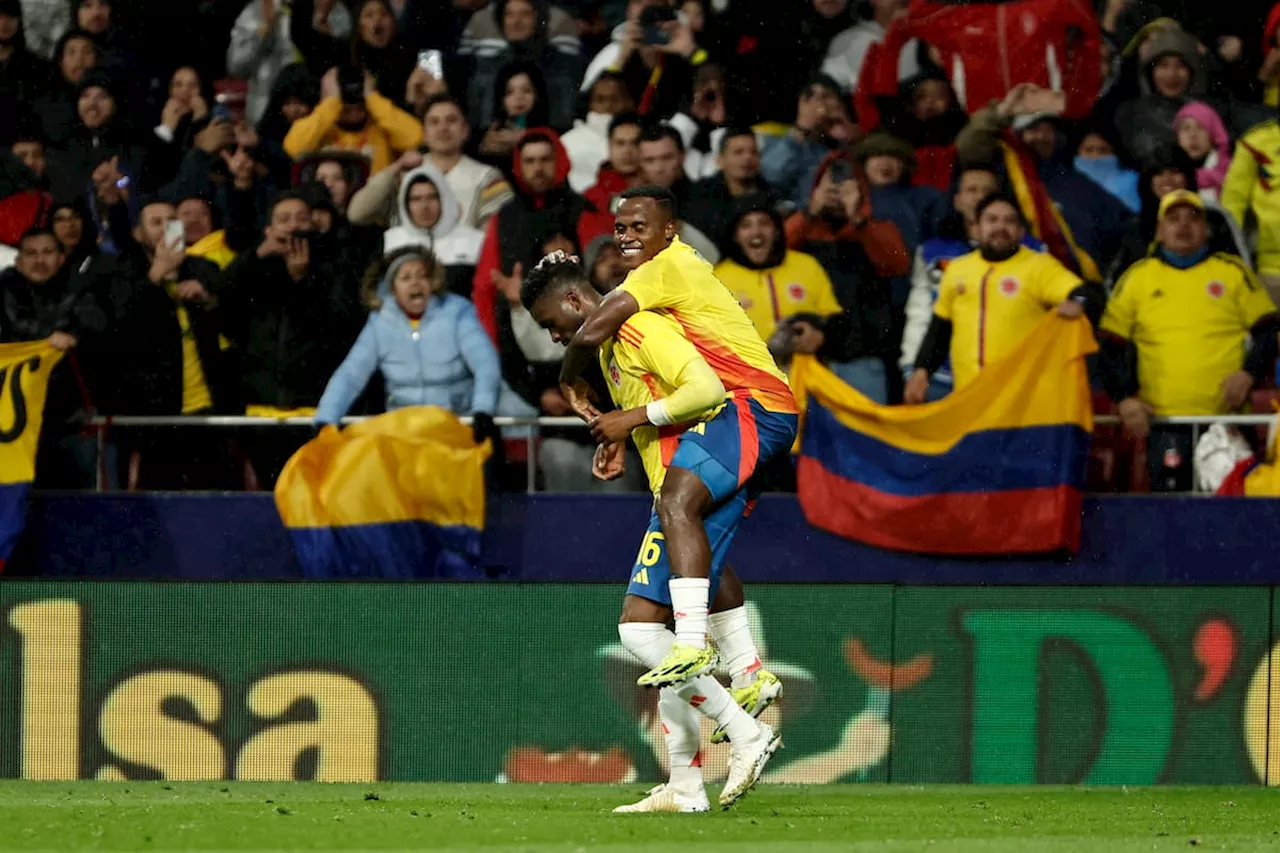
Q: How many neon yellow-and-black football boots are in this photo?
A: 2